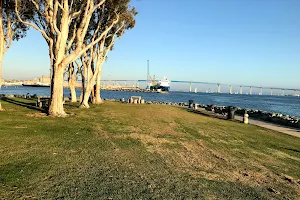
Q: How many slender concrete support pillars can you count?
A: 8